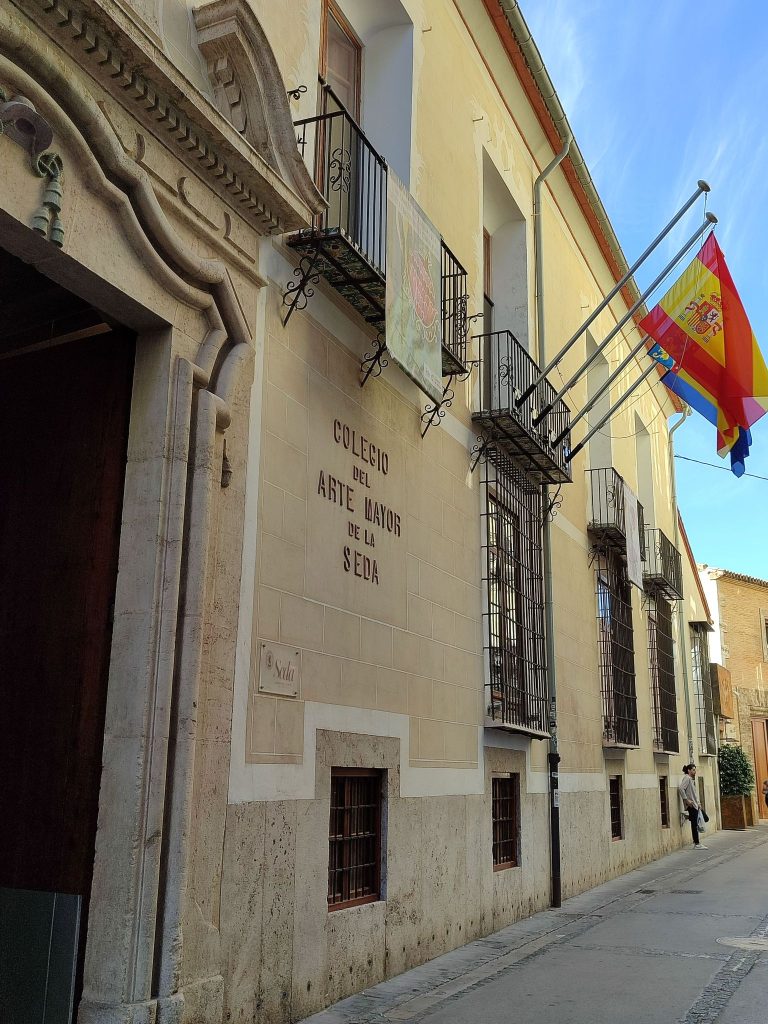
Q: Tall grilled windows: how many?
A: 4